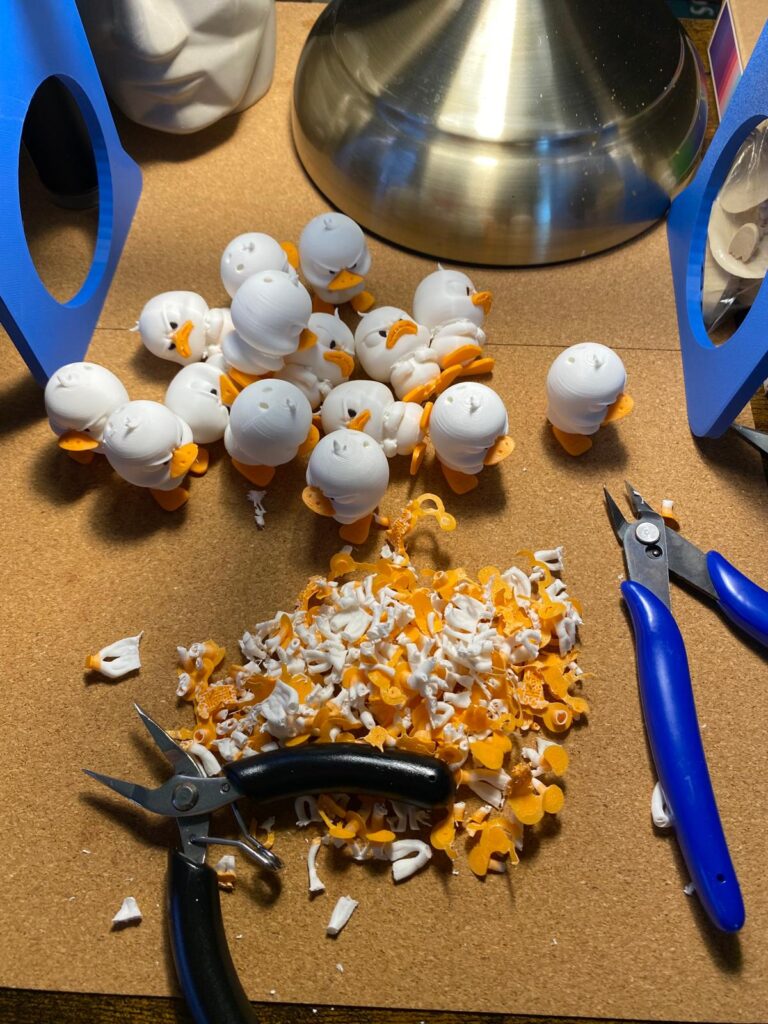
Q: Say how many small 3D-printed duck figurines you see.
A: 15